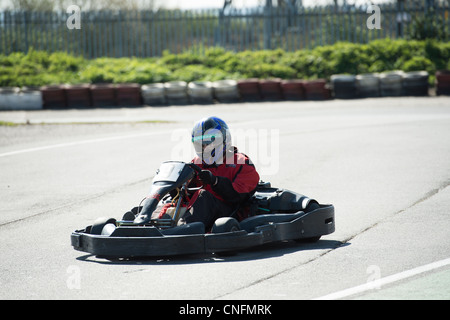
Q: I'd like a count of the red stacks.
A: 9